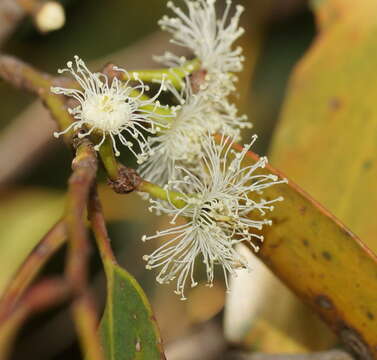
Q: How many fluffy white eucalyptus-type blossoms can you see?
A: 4